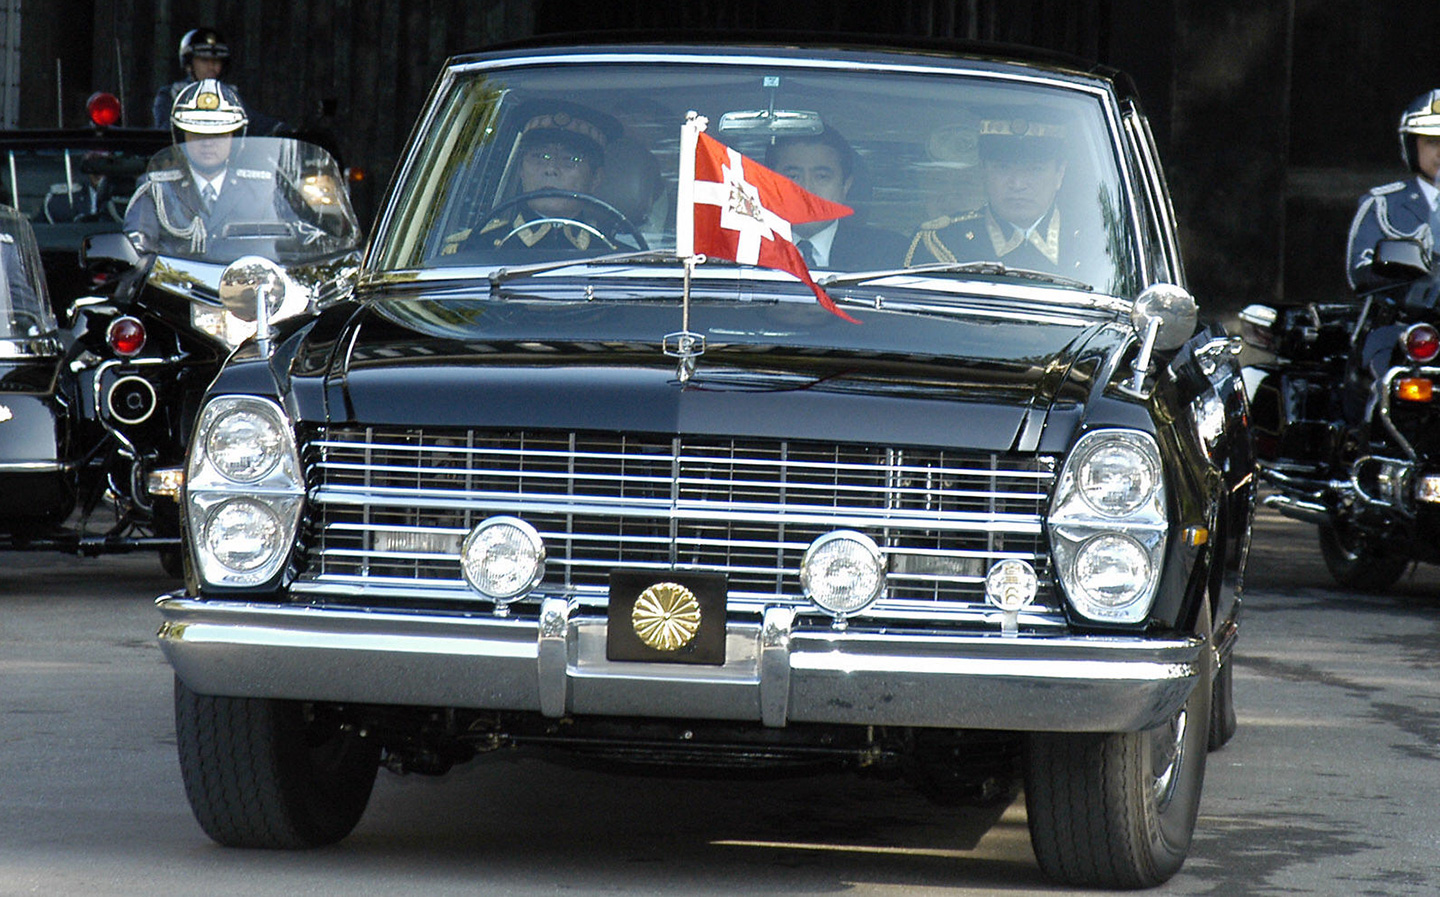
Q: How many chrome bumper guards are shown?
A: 2